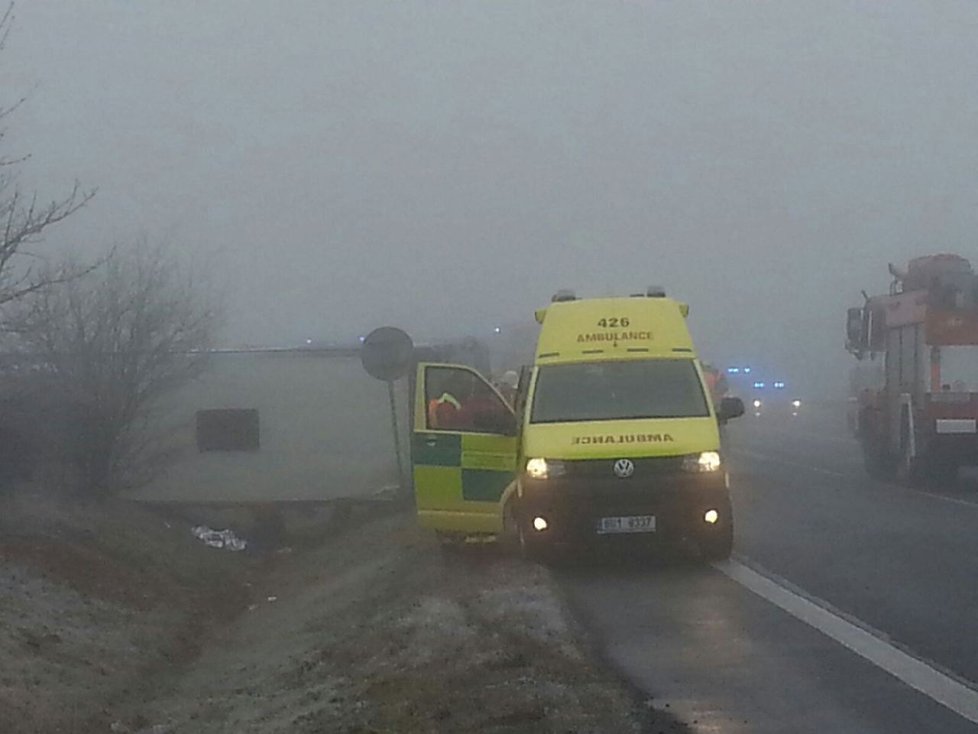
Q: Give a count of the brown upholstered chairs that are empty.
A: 0